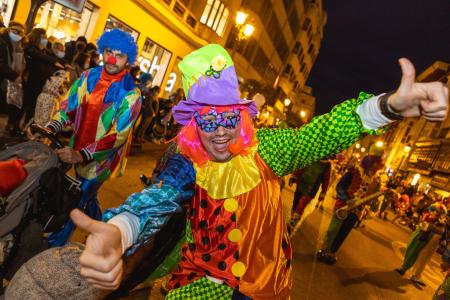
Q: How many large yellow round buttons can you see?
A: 3